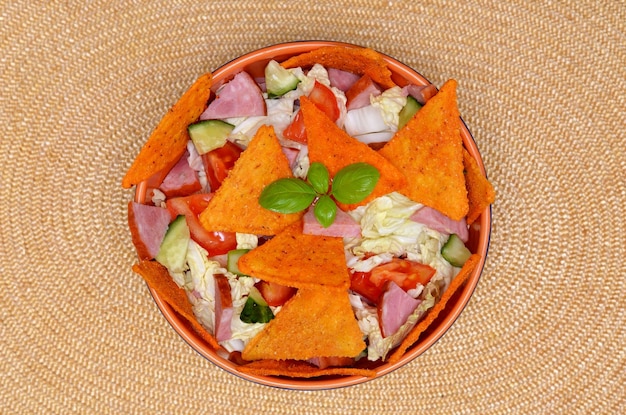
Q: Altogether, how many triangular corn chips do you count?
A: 11